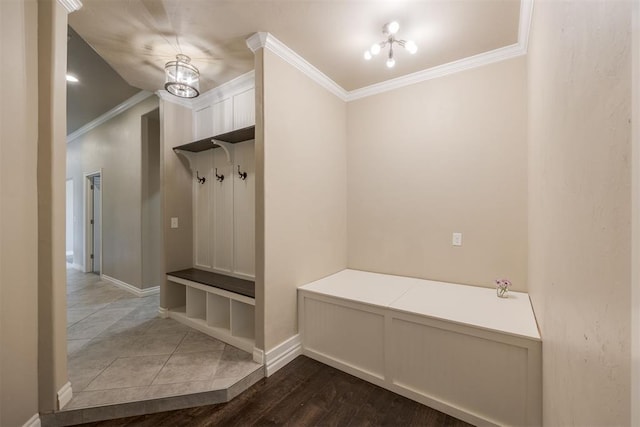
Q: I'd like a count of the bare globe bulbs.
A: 6